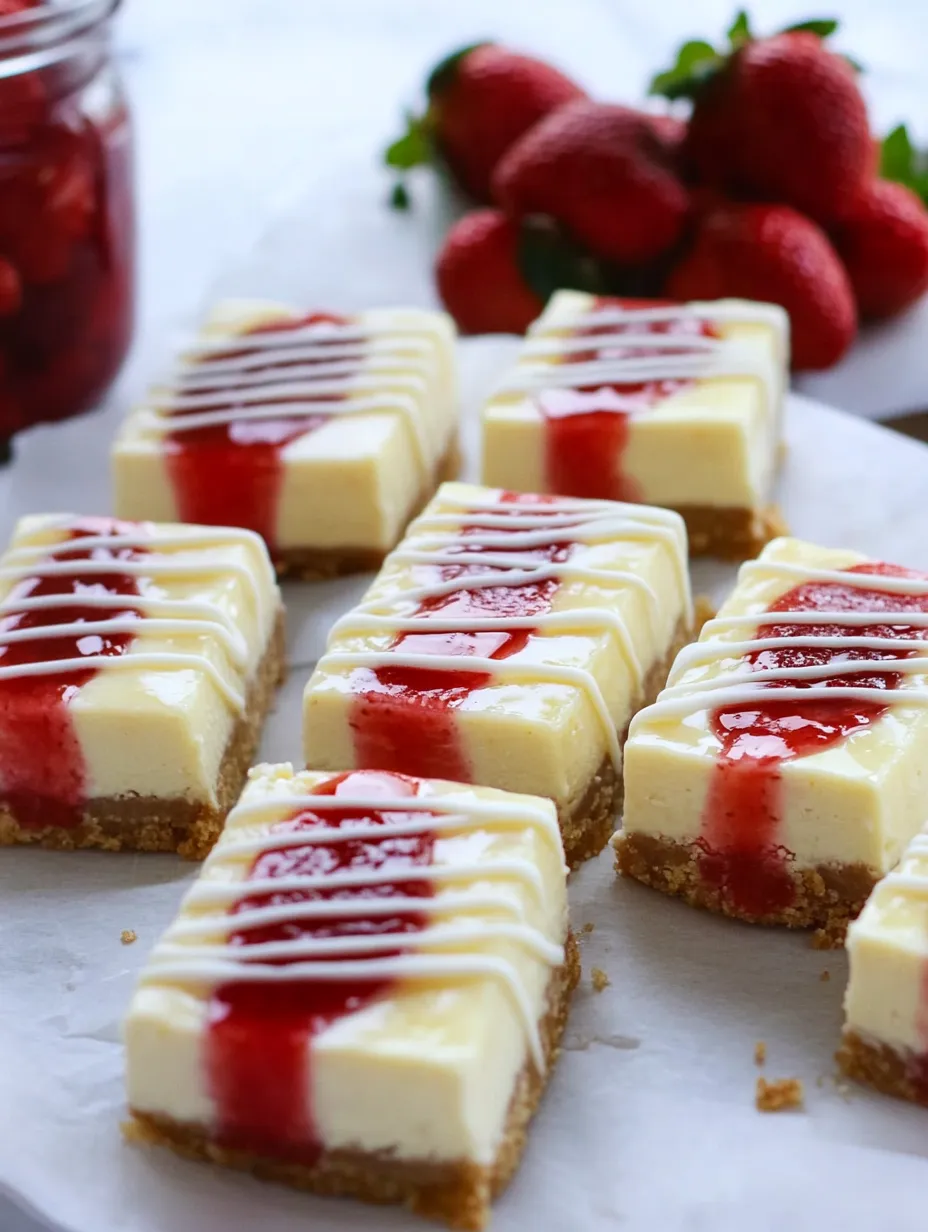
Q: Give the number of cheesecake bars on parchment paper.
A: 7